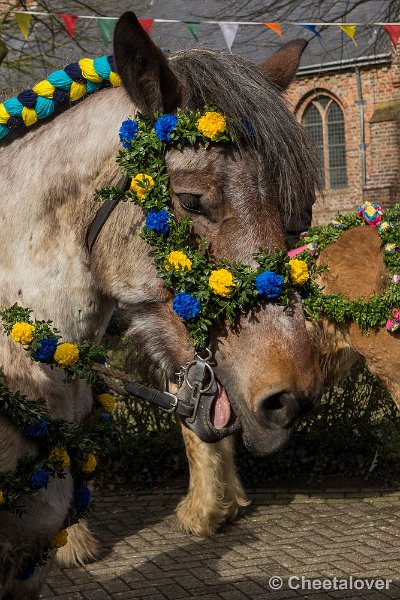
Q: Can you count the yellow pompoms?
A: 12